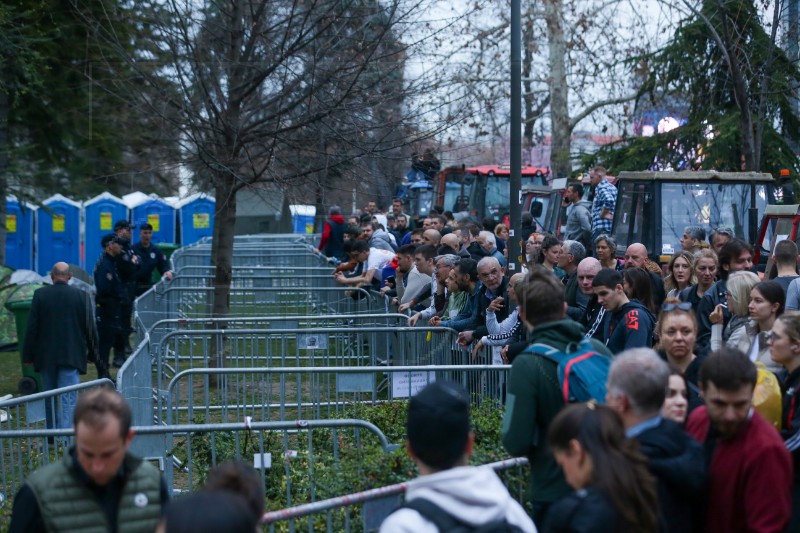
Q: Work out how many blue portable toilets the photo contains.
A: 6